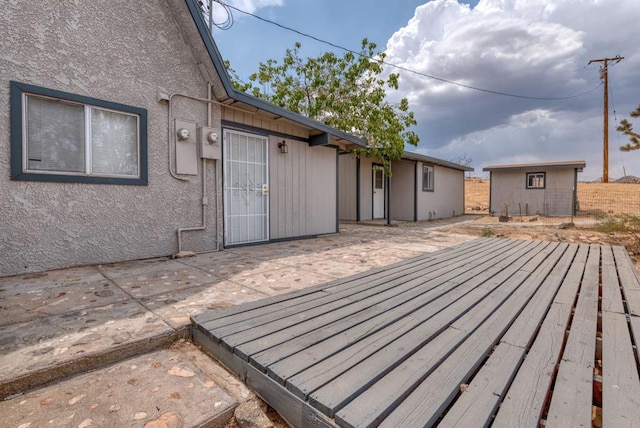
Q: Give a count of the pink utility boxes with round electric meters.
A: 2